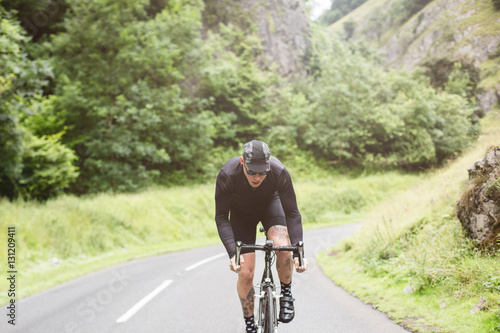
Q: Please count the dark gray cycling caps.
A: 1